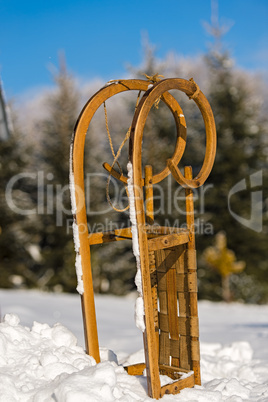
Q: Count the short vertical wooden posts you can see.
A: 2